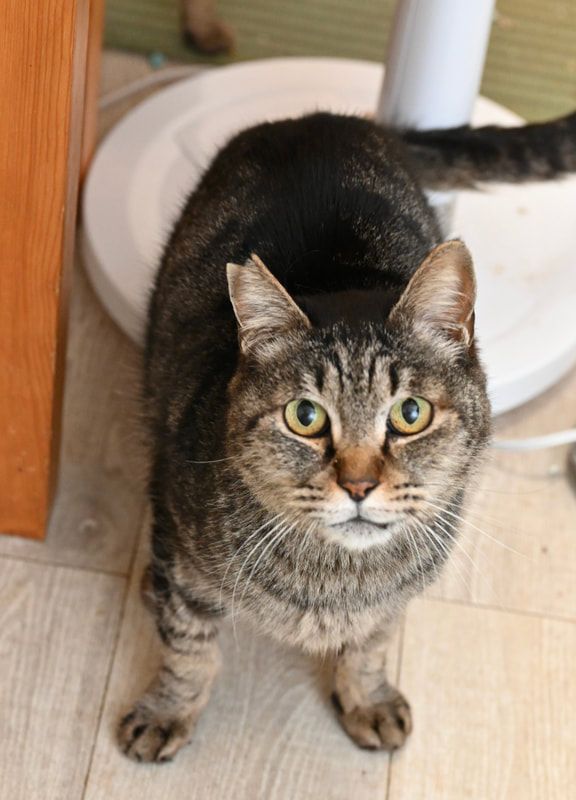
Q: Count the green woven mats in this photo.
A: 1